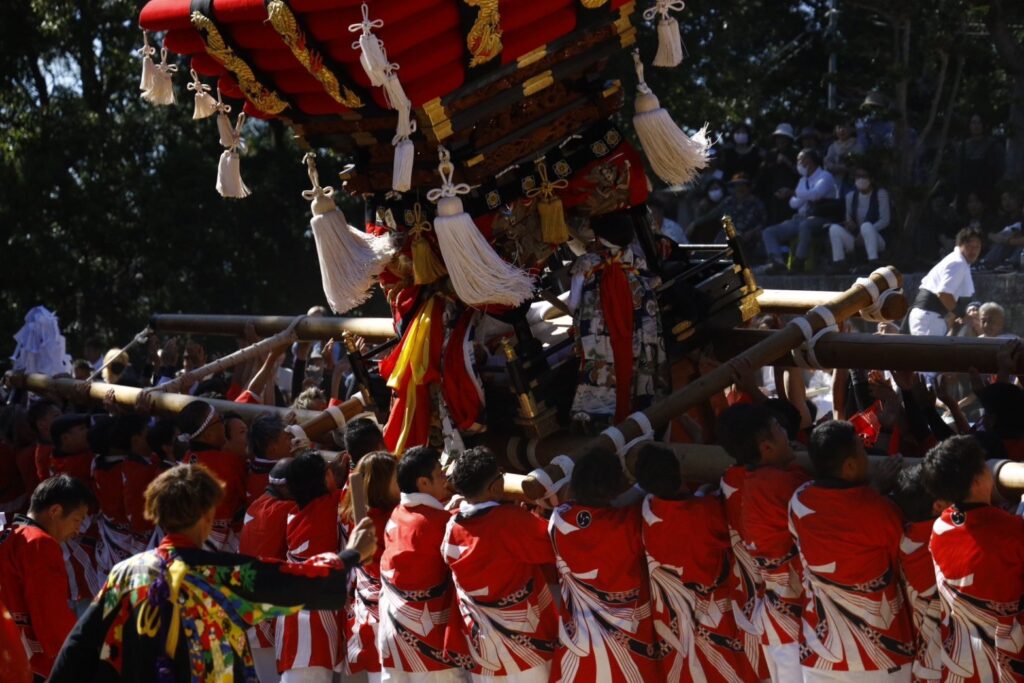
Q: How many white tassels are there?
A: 14